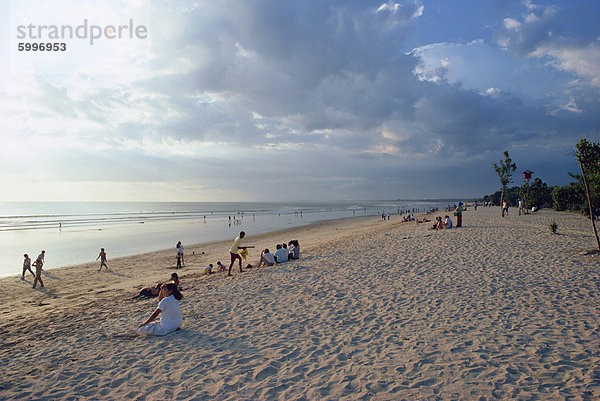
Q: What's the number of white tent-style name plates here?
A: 0